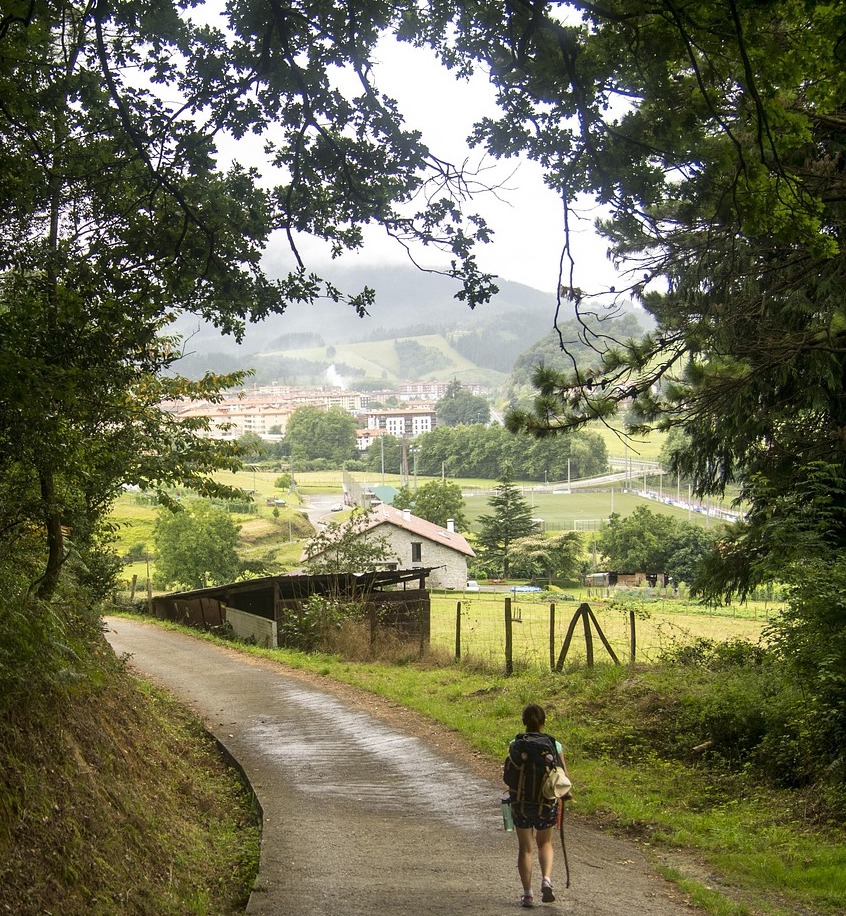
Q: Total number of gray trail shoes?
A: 2